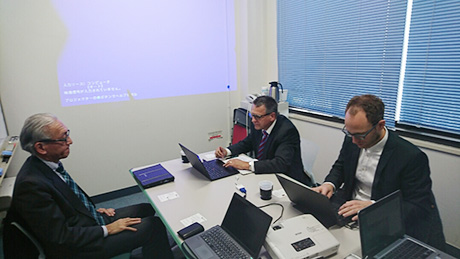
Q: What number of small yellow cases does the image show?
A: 0